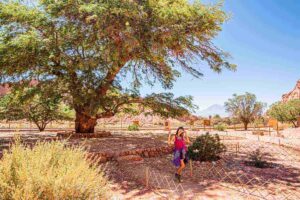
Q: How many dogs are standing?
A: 0